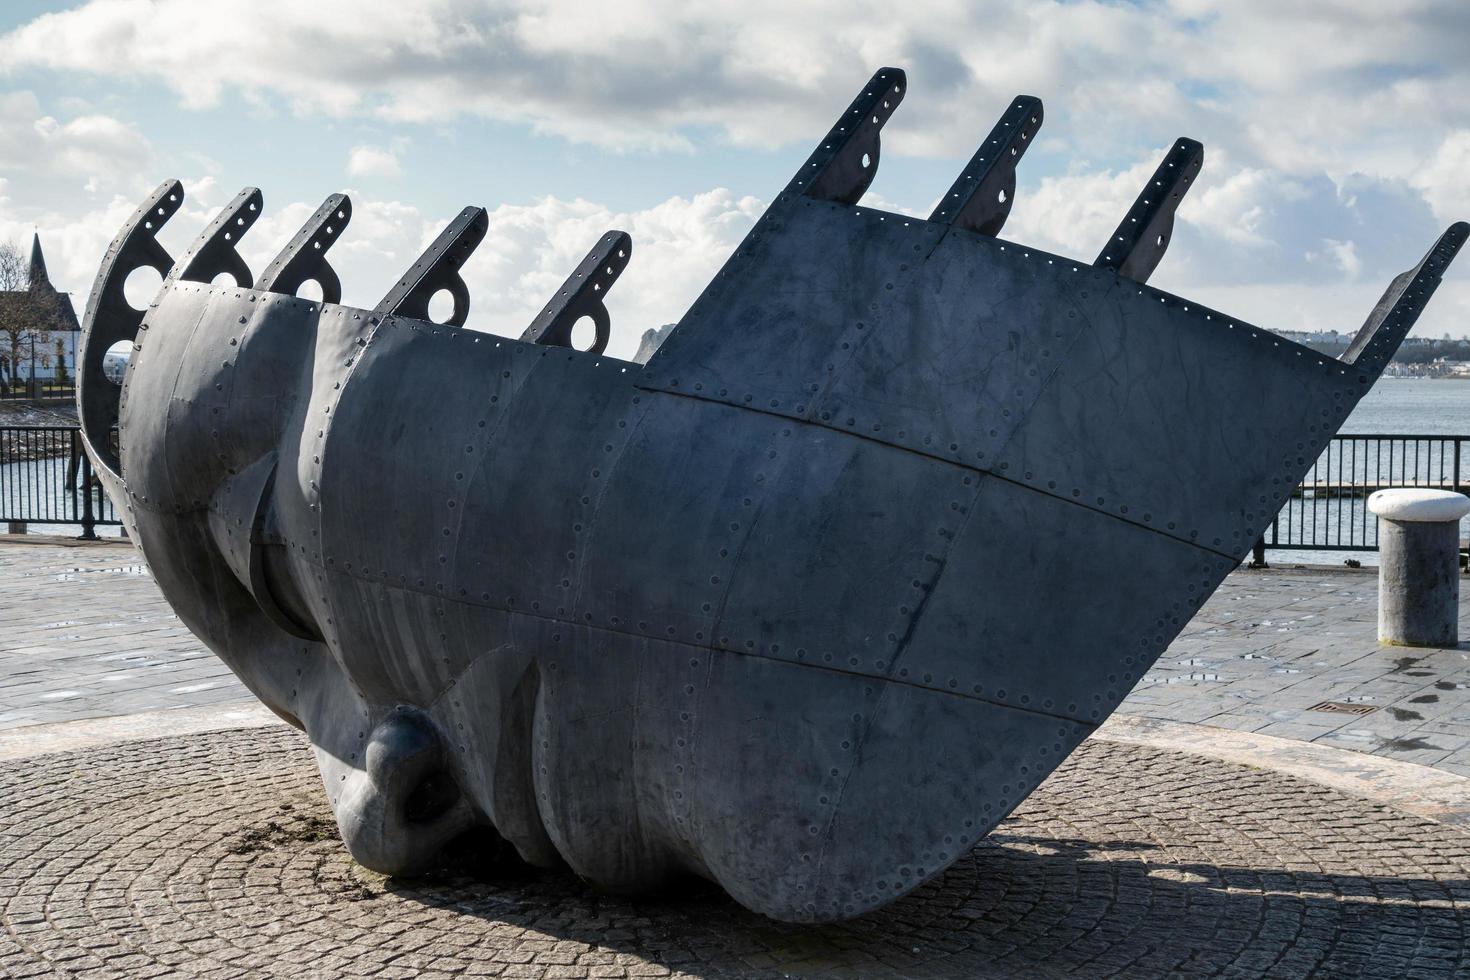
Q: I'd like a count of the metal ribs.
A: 9